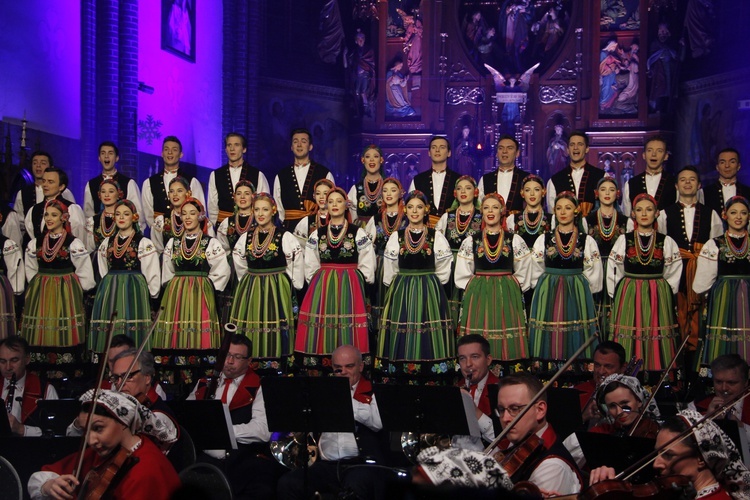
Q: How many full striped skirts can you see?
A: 9